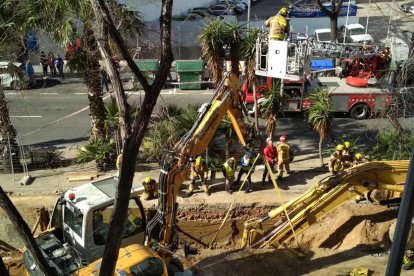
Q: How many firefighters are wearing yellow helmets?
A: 6